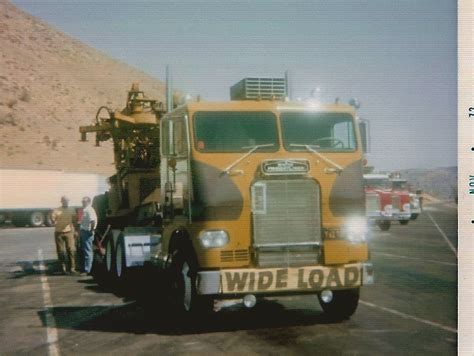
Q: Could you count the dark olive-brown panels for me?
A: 2